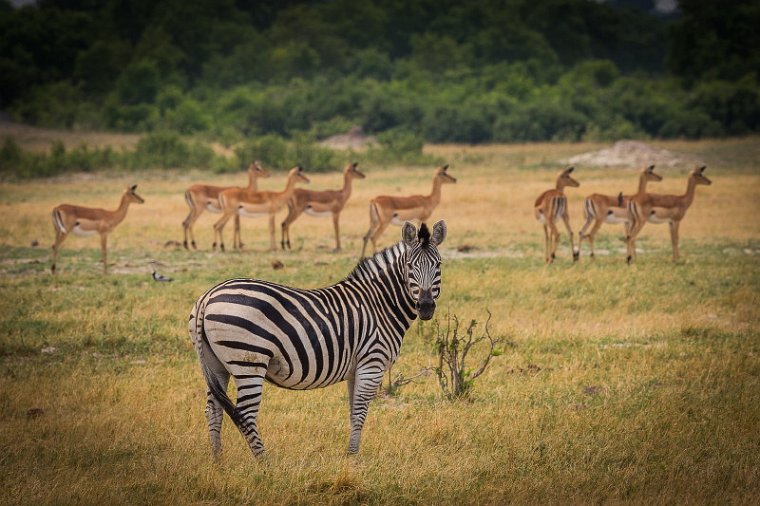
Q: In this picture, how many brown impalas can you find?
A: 8